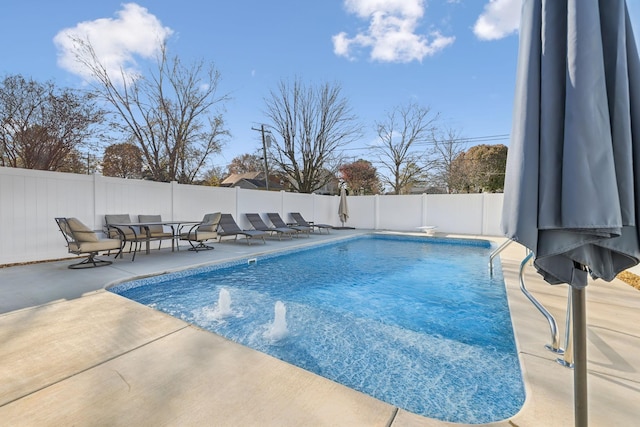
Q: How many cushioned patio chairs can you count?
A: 4